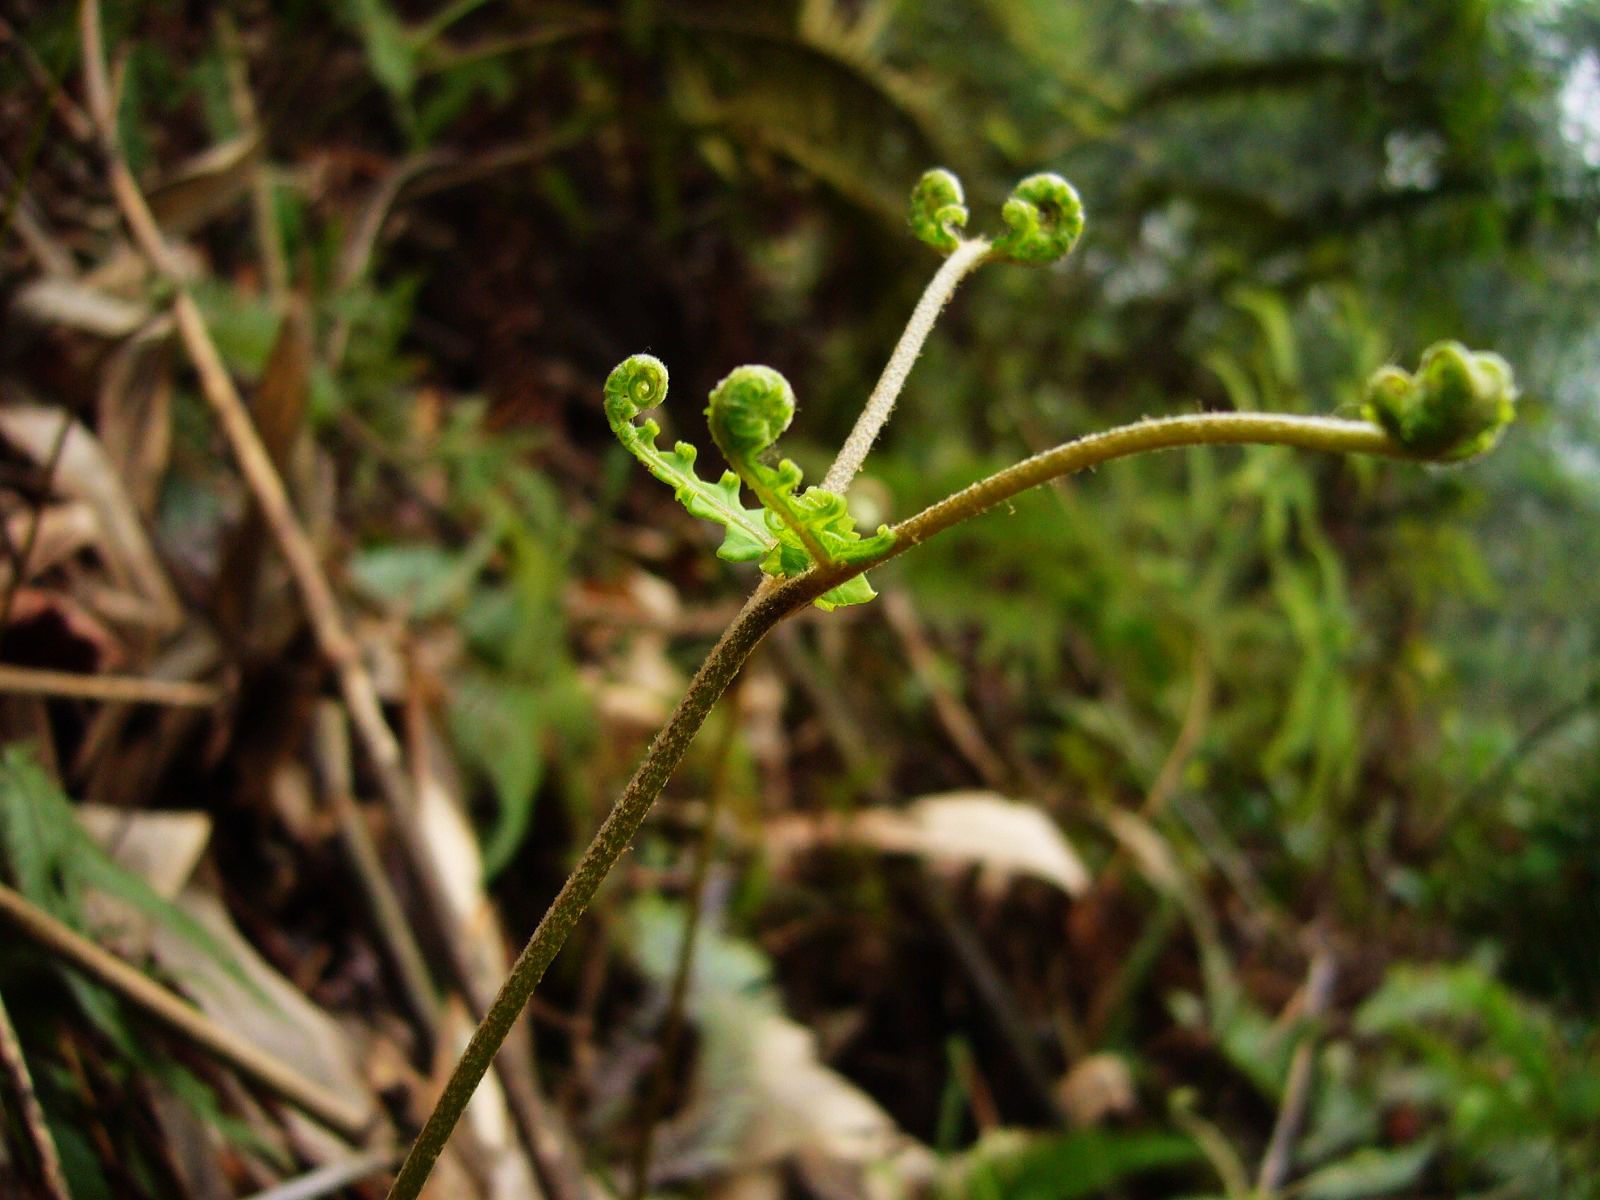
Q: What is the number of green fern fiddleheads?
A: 5